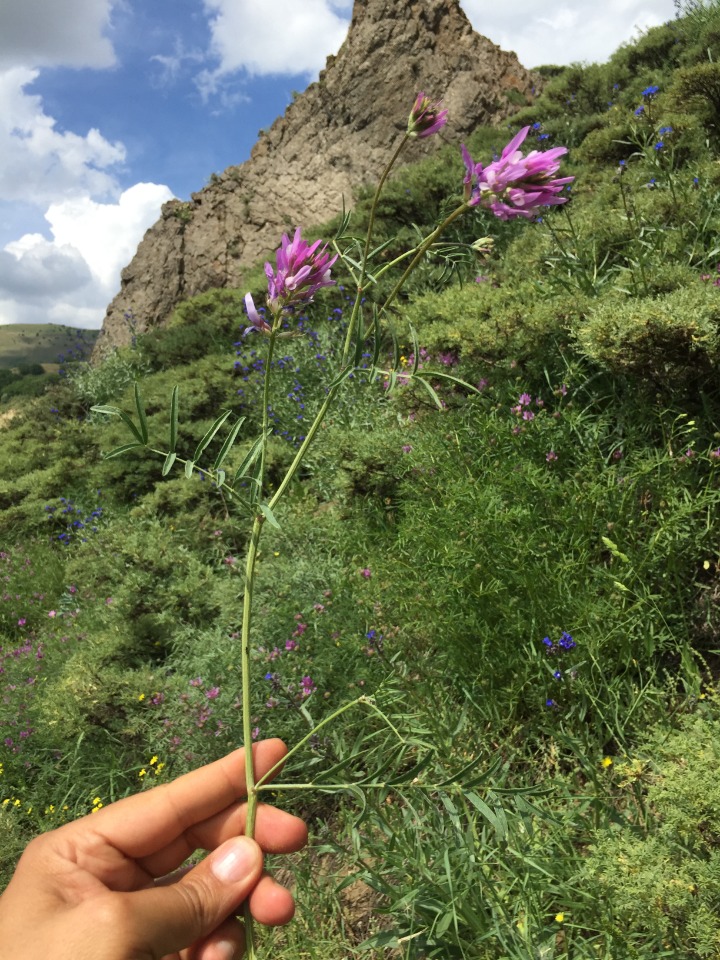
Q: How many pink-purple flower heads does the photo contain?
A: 3